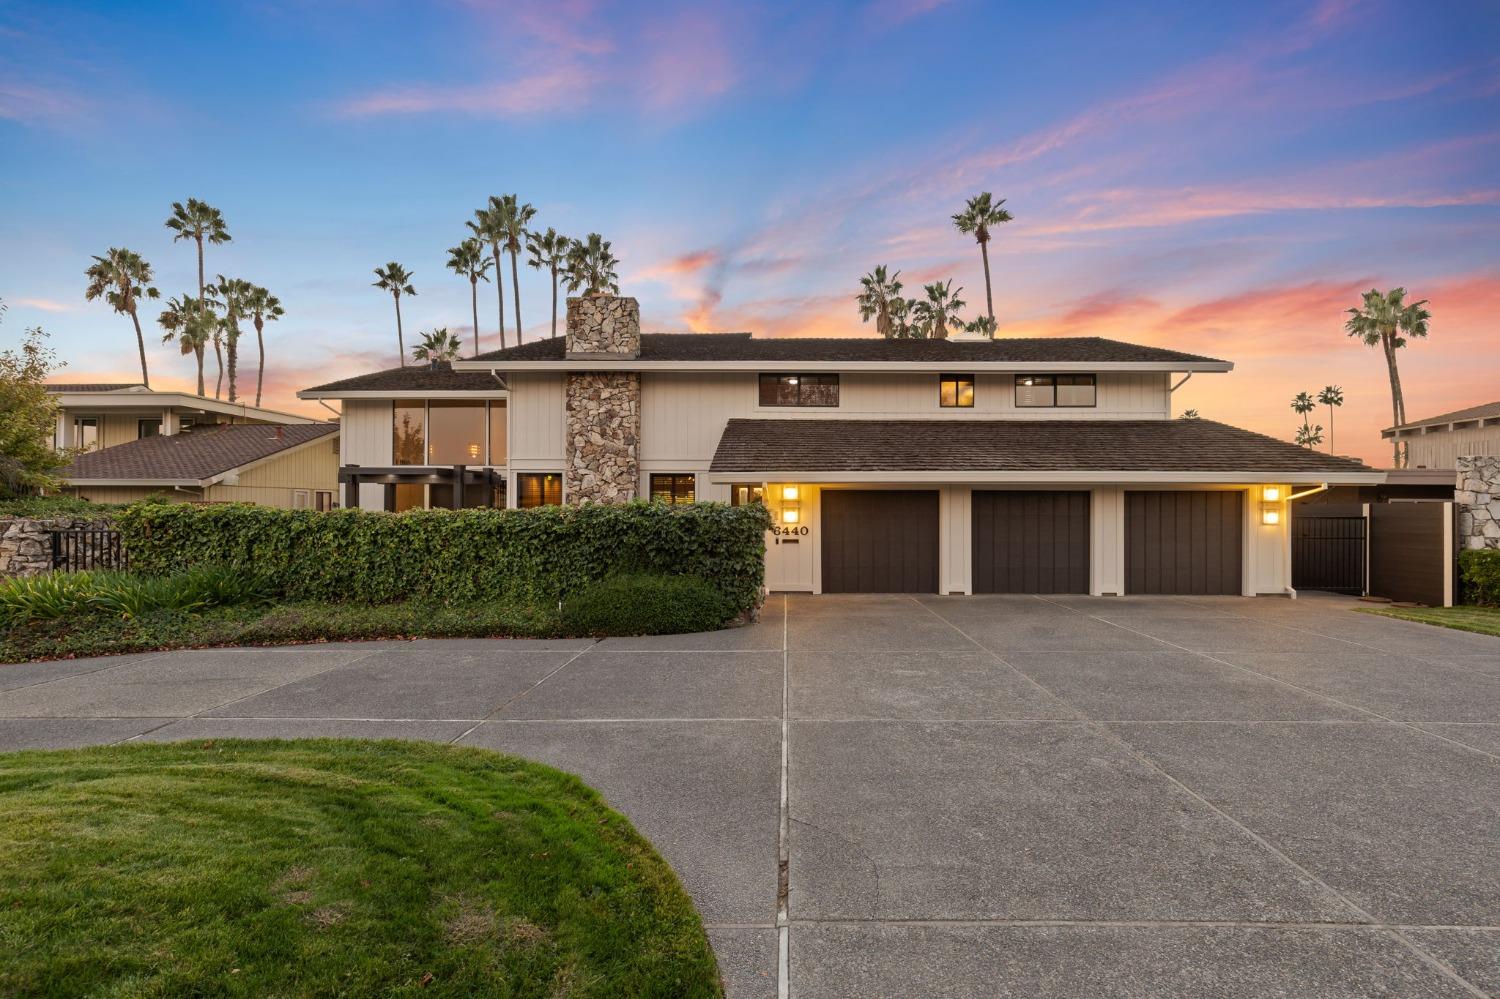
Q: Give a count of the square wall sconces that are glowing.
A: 4